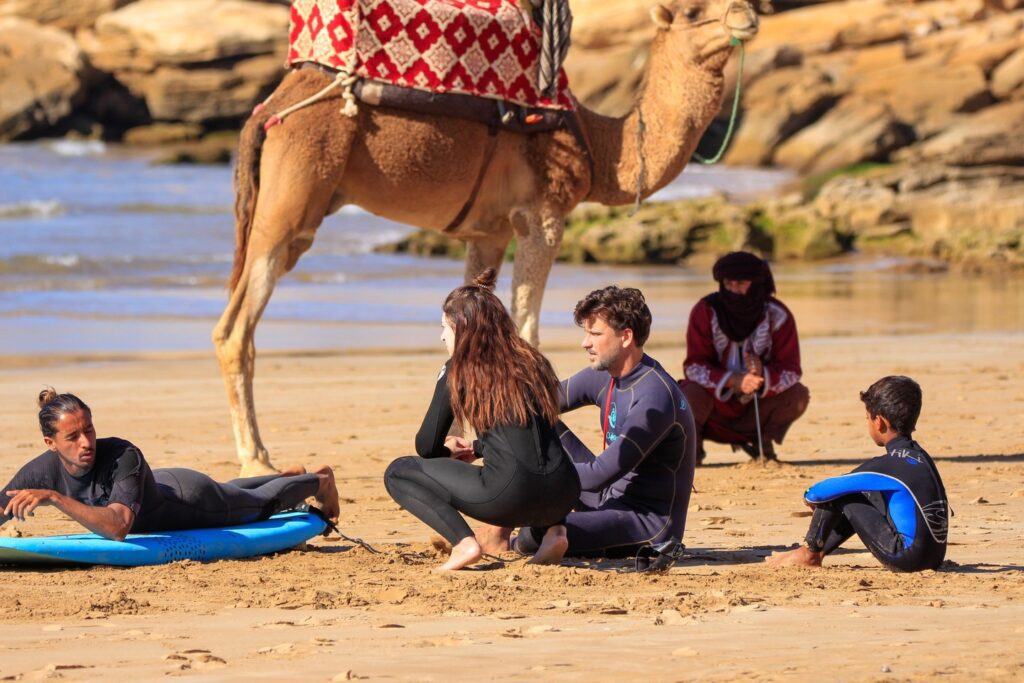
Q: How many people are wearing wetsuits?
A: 4